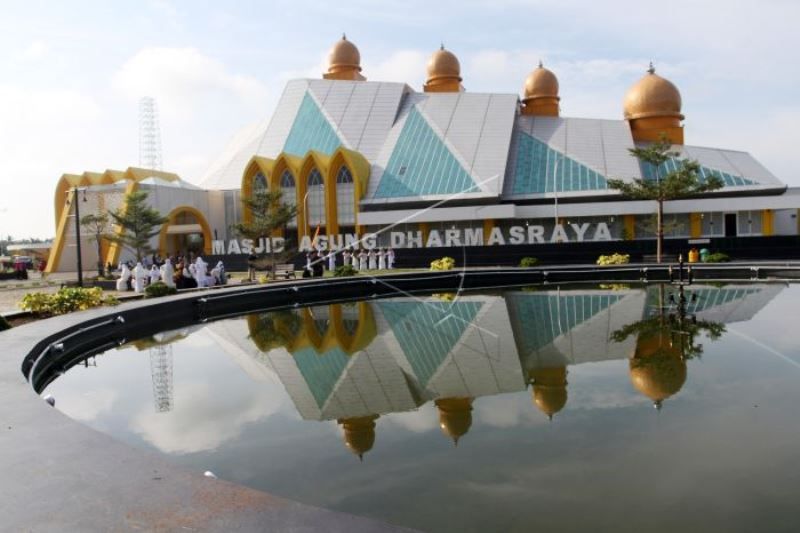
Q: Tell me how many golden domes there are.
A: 4